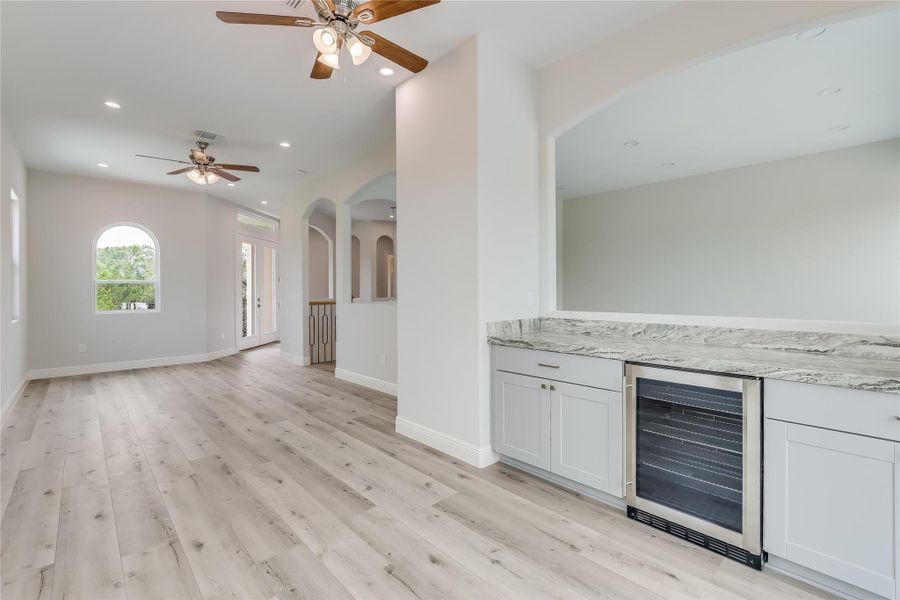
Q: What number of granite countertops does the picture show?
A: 1